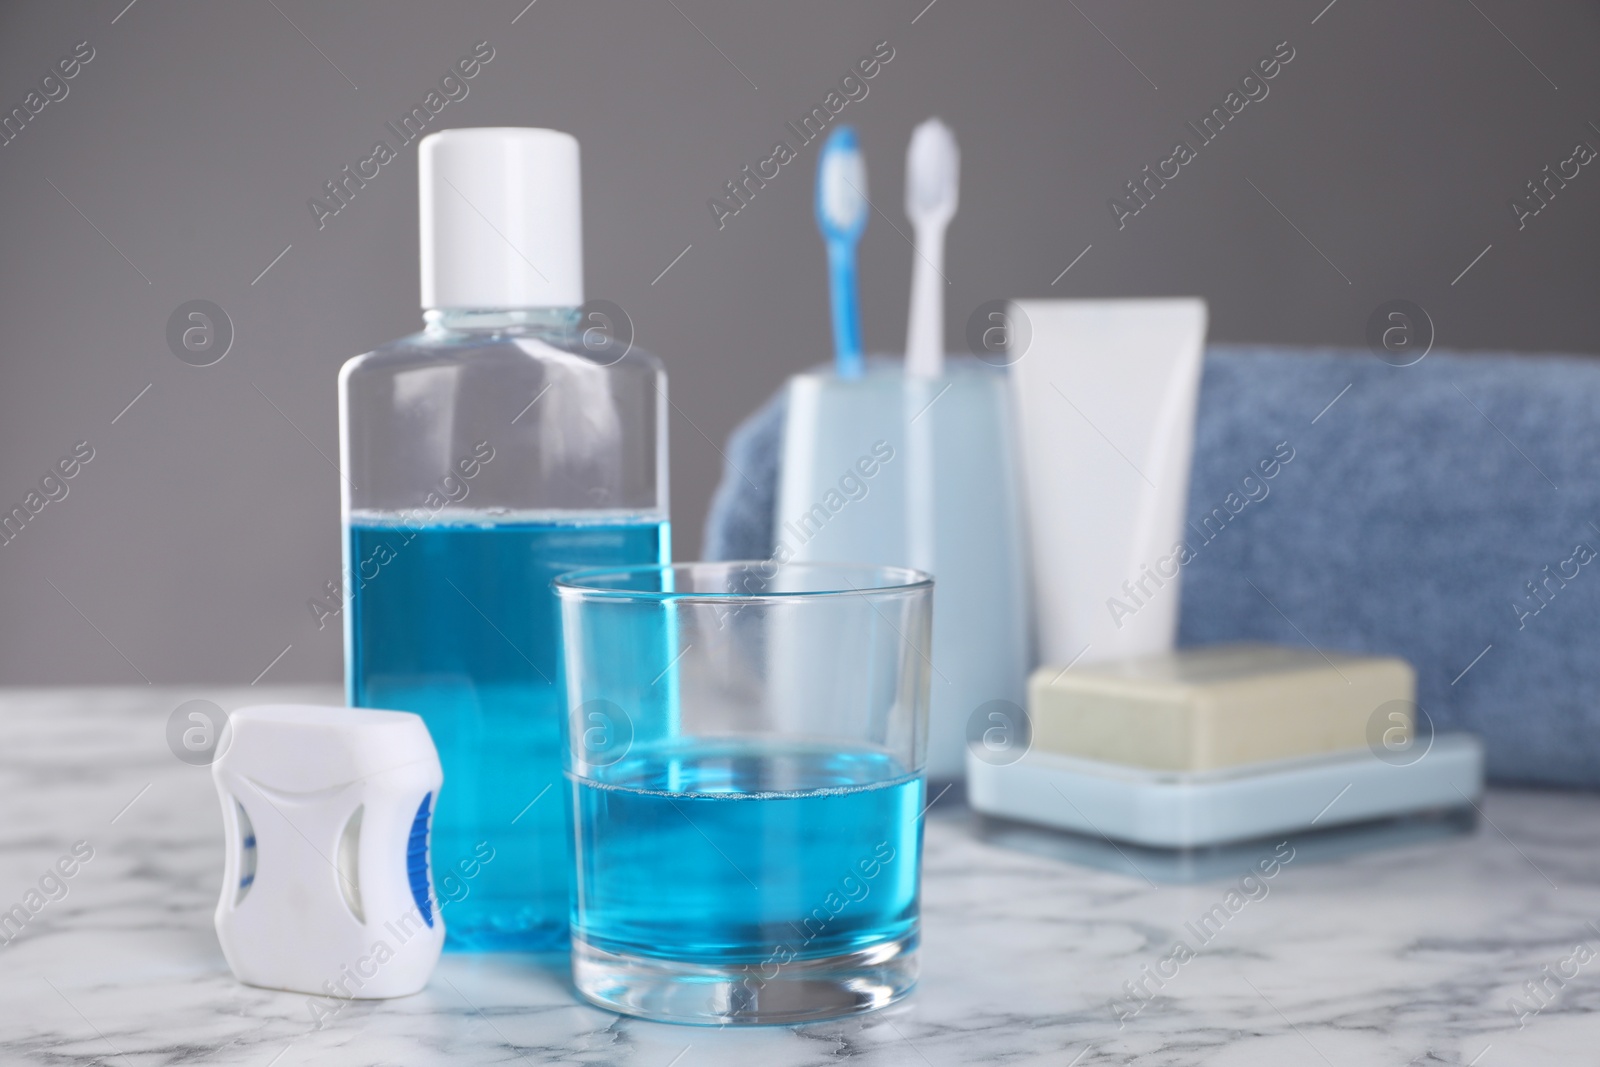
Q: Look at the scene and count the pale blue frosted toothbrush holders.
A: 1